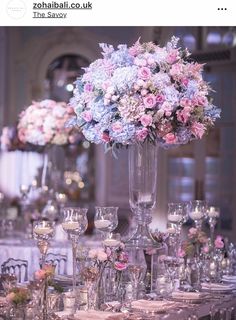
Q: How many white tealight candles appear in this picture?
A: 8